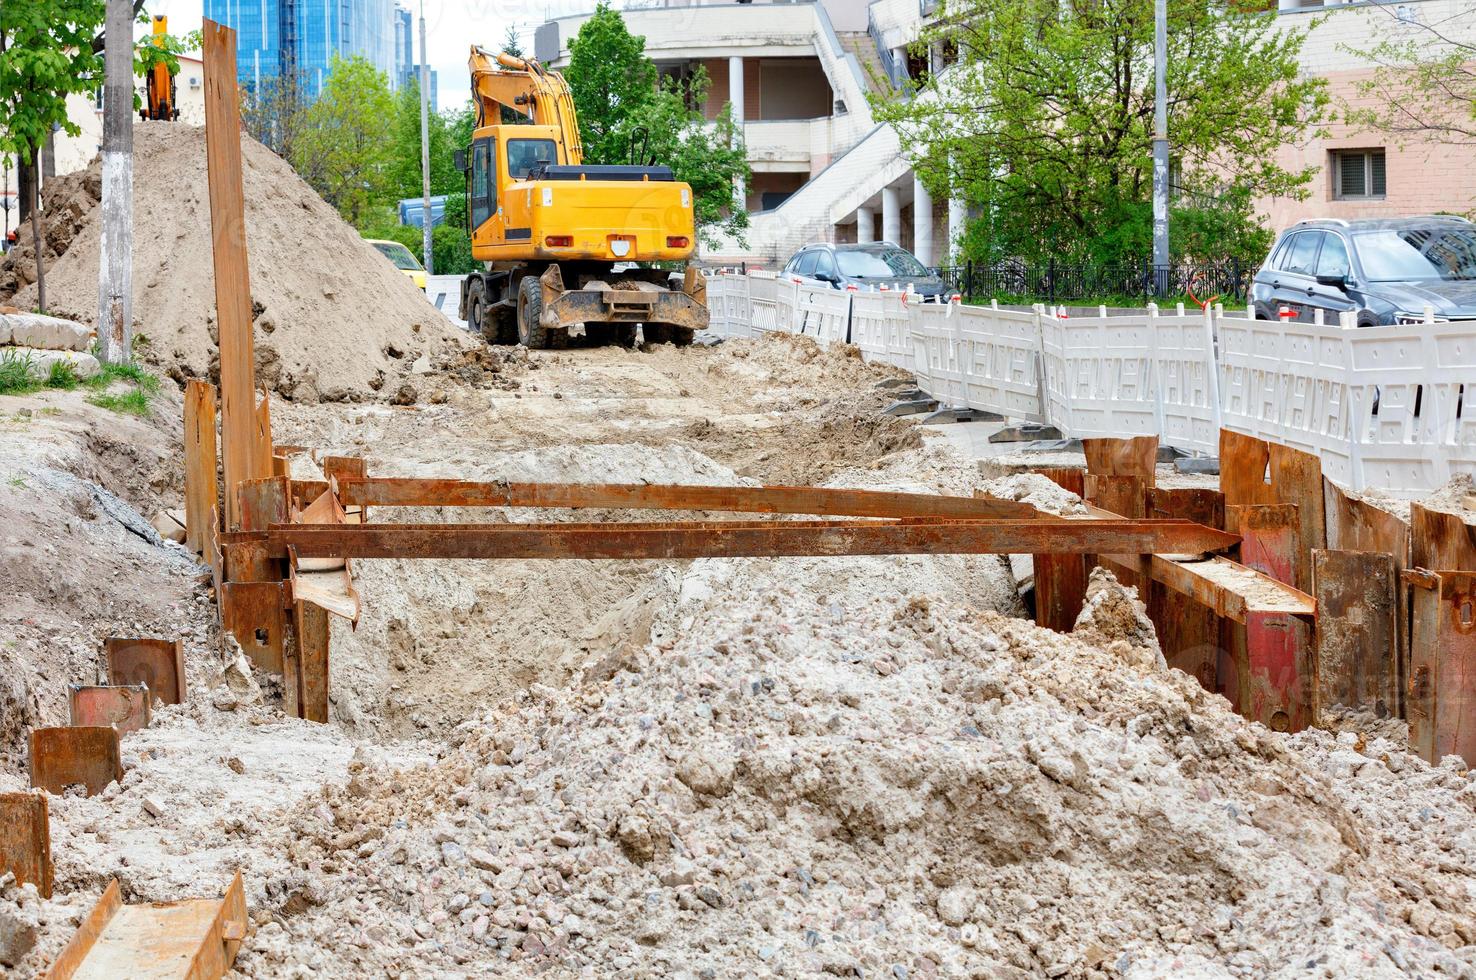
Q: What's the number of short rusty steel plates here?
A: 4